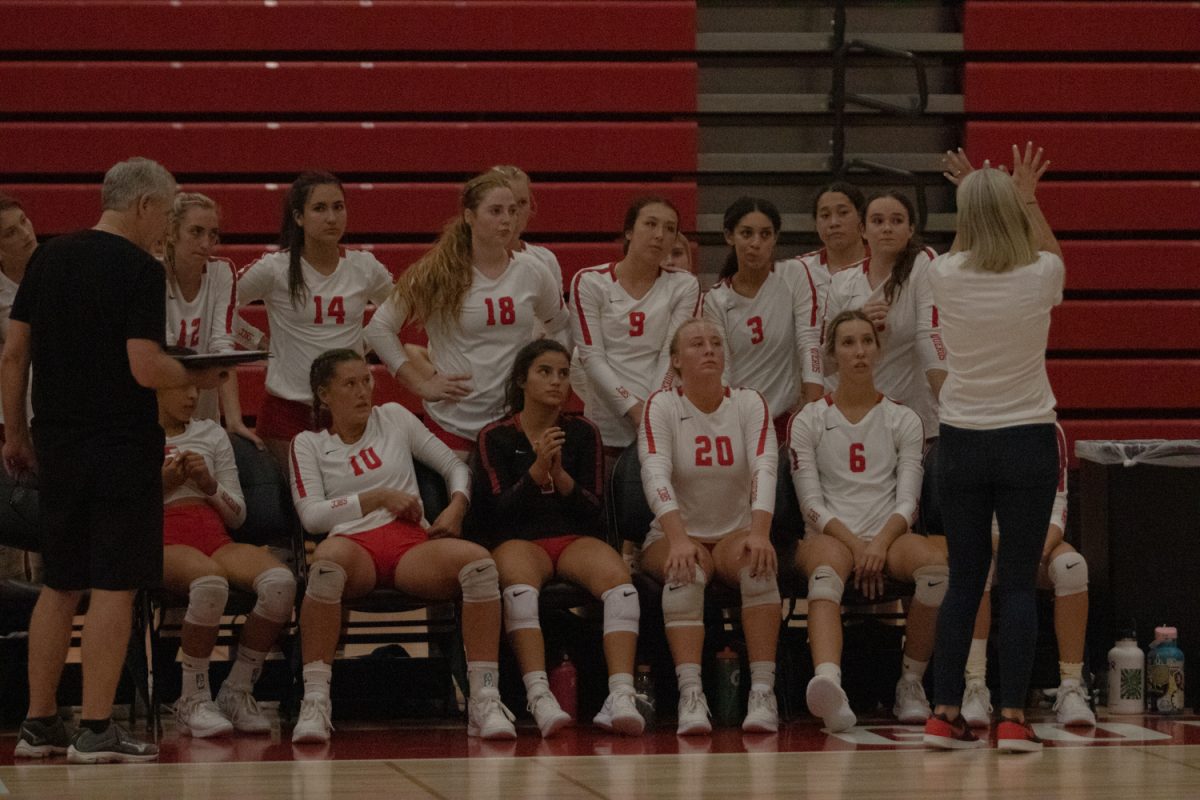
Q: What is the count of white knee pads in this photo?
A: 11